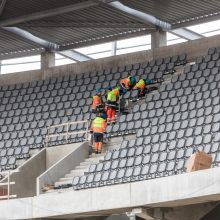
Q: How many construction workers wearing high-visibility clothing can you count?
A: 5